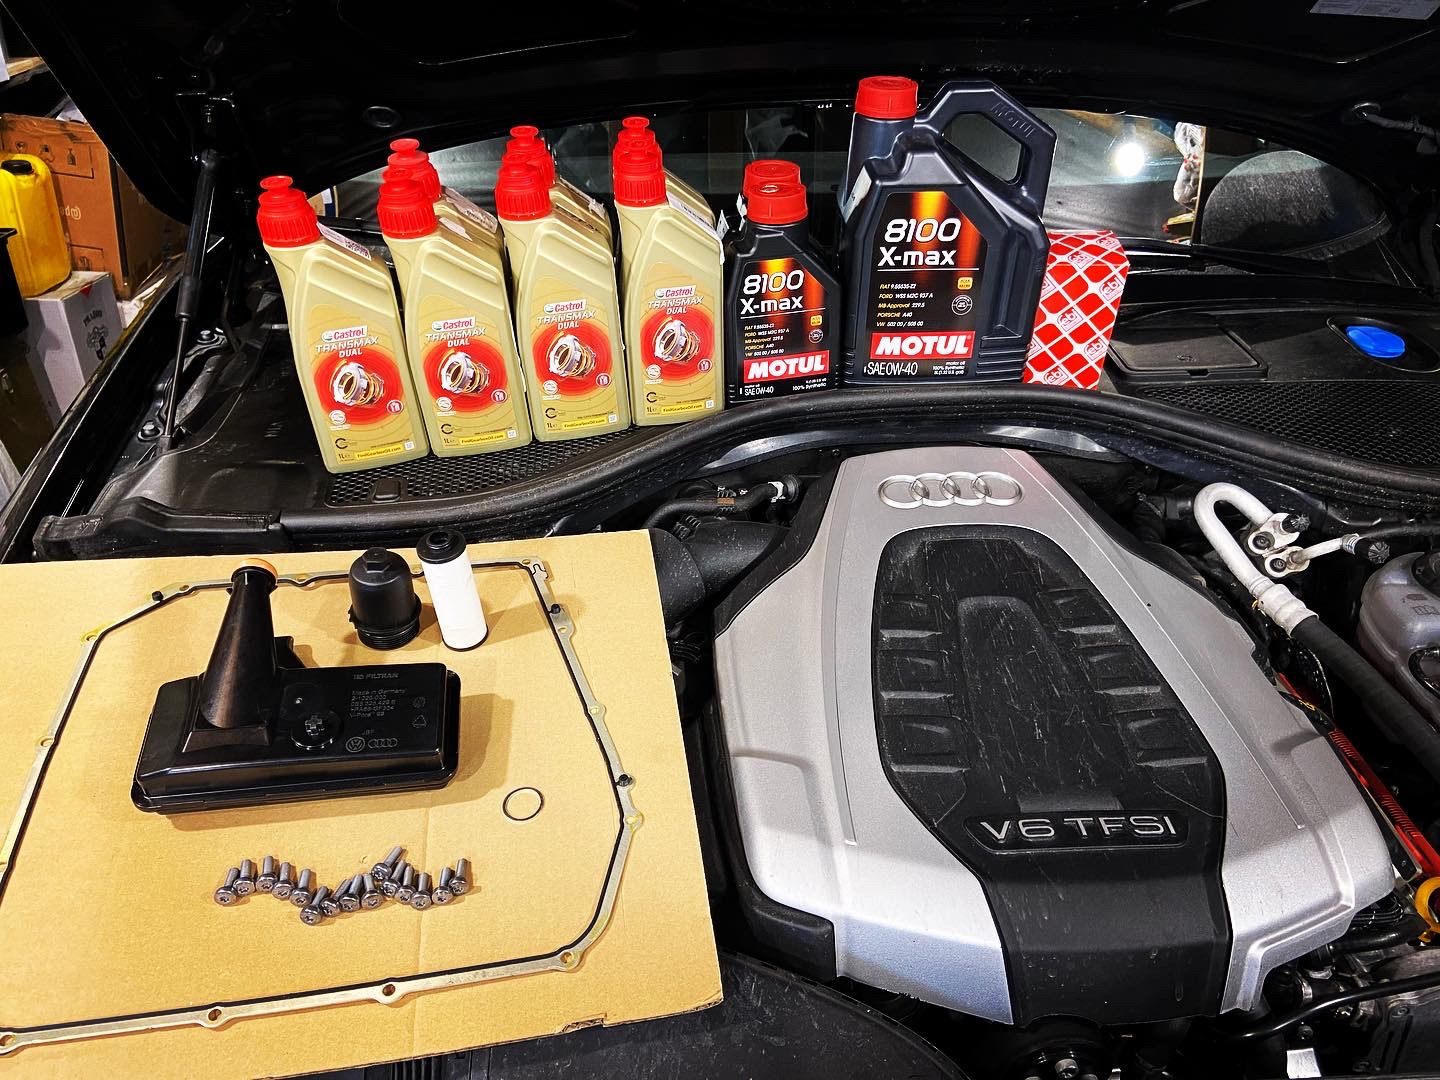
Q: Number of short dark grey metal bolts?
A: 15